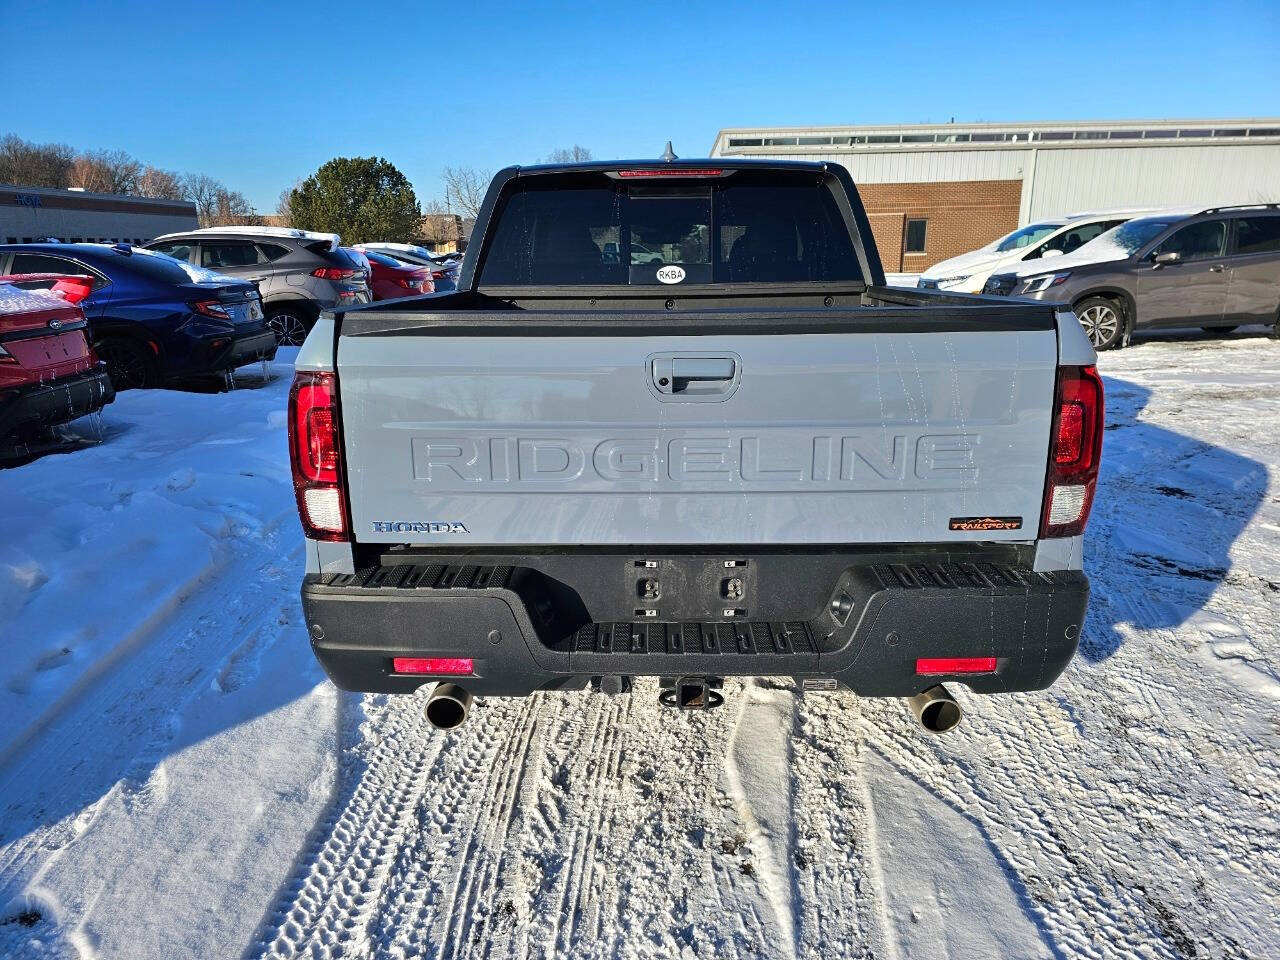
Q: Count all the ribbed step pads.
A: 3